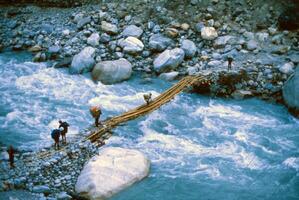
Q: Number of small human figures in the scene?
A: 6